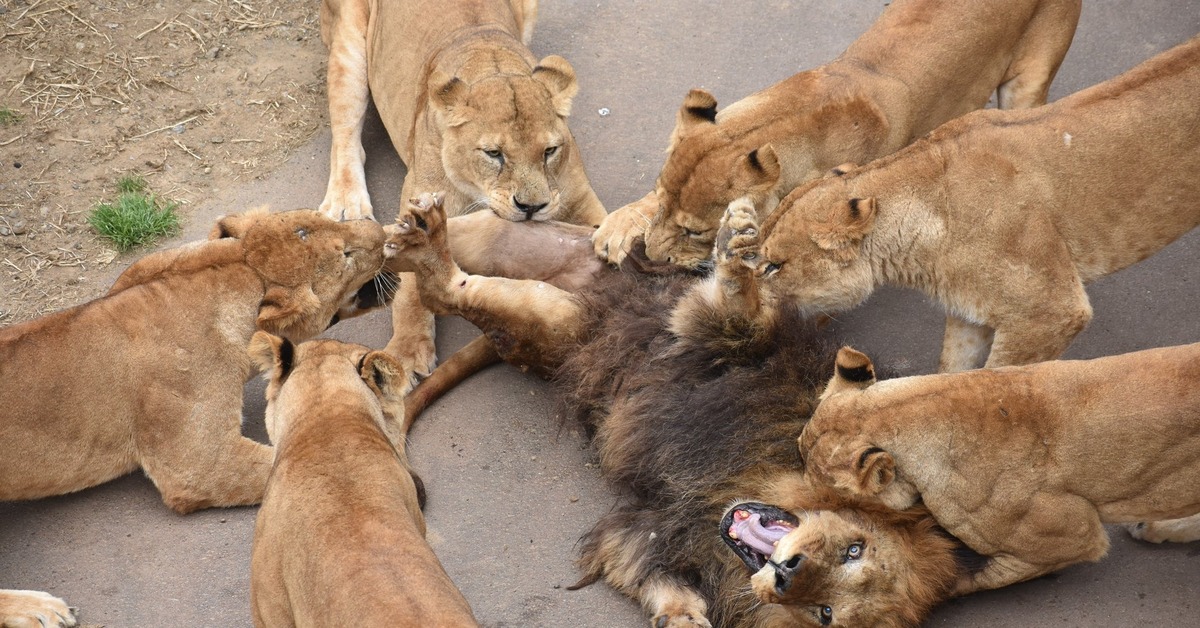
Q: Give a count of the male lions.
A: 1